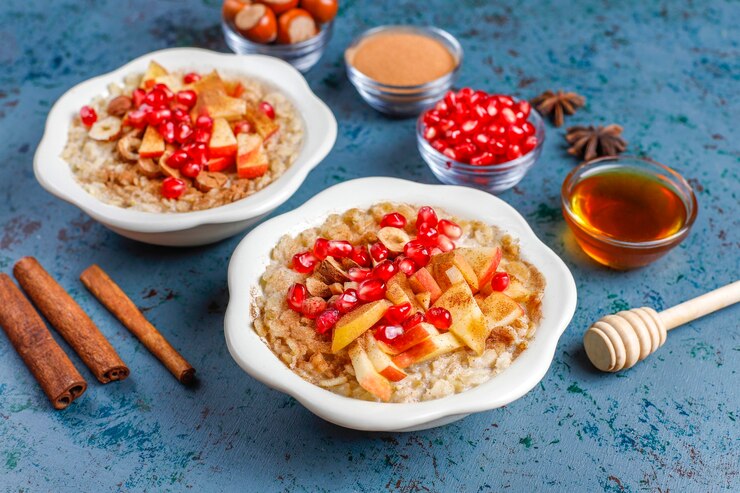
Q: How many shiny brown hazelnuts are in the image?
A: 5